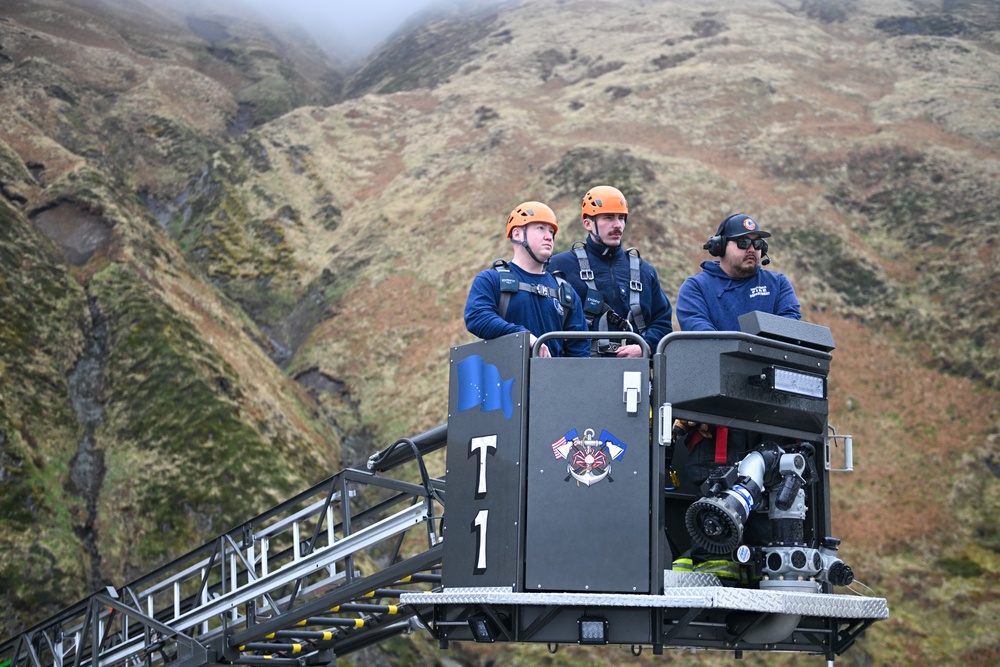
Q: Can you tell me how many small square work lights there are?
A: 2